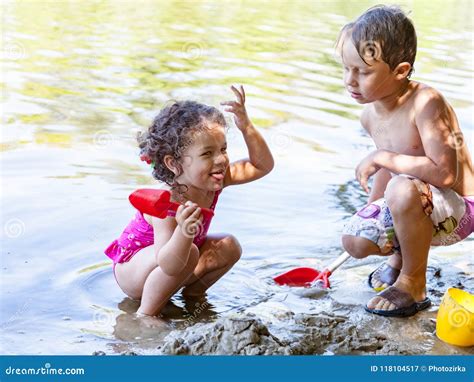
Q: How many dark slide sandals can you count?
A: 2